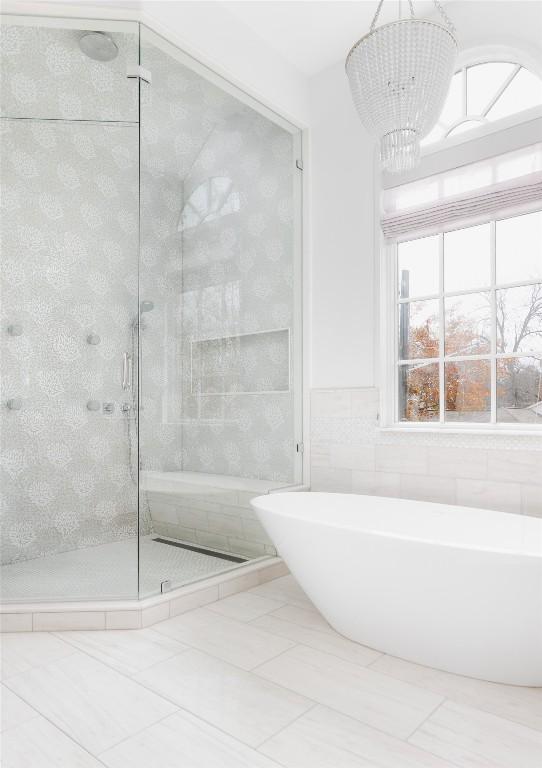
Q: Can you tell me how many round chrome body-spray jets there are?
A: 4